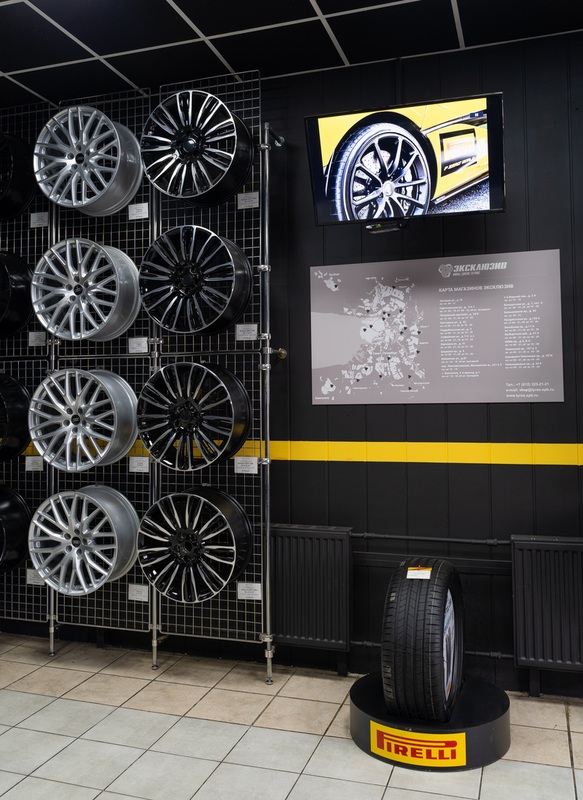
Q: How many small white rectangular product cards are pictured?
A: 12